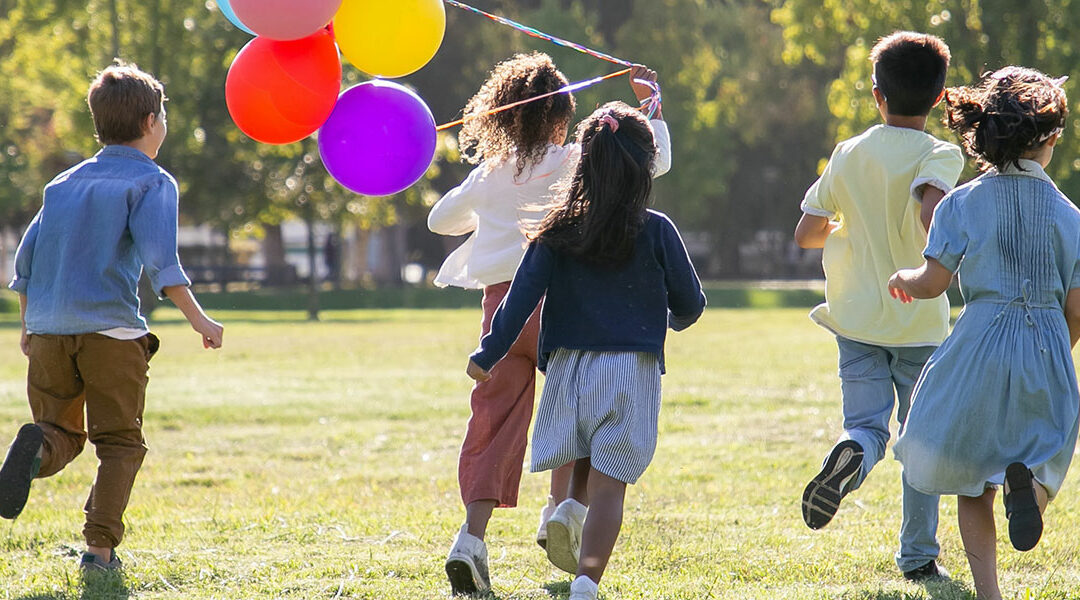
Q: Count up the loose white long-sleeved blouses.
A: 1